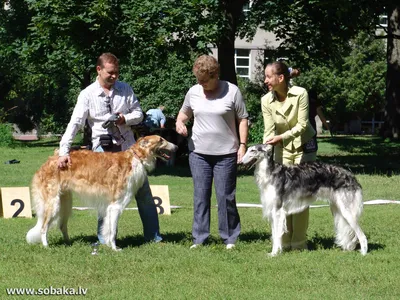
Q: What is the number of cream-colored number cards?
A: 2